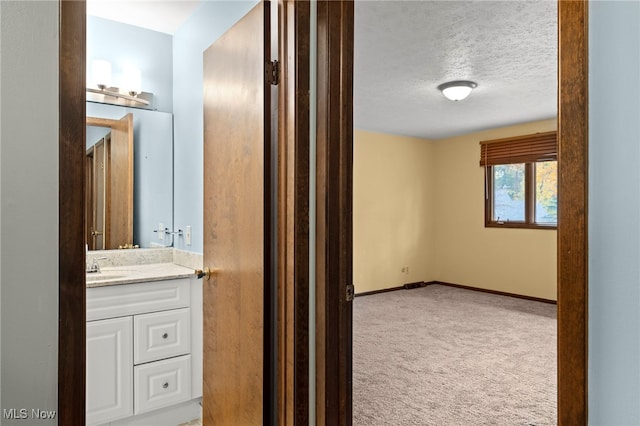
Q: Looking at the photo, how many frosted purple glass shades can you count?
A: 0